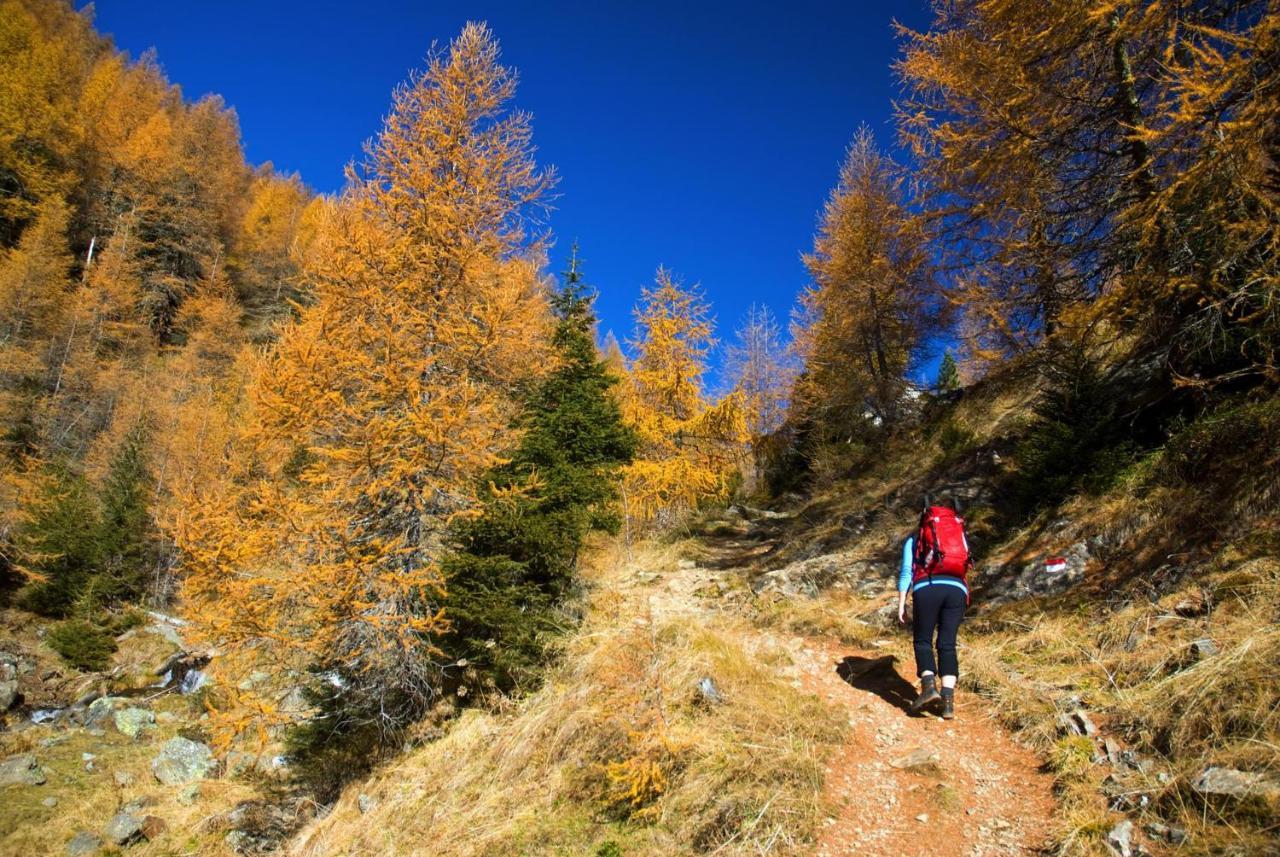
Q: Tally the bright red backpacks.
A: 1